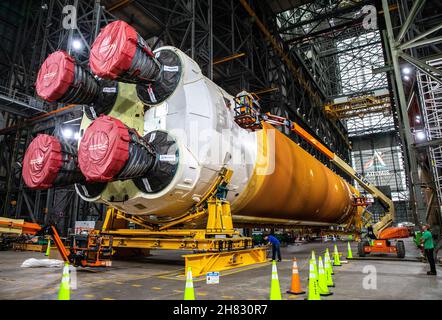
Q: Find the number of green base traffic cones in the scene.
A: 11